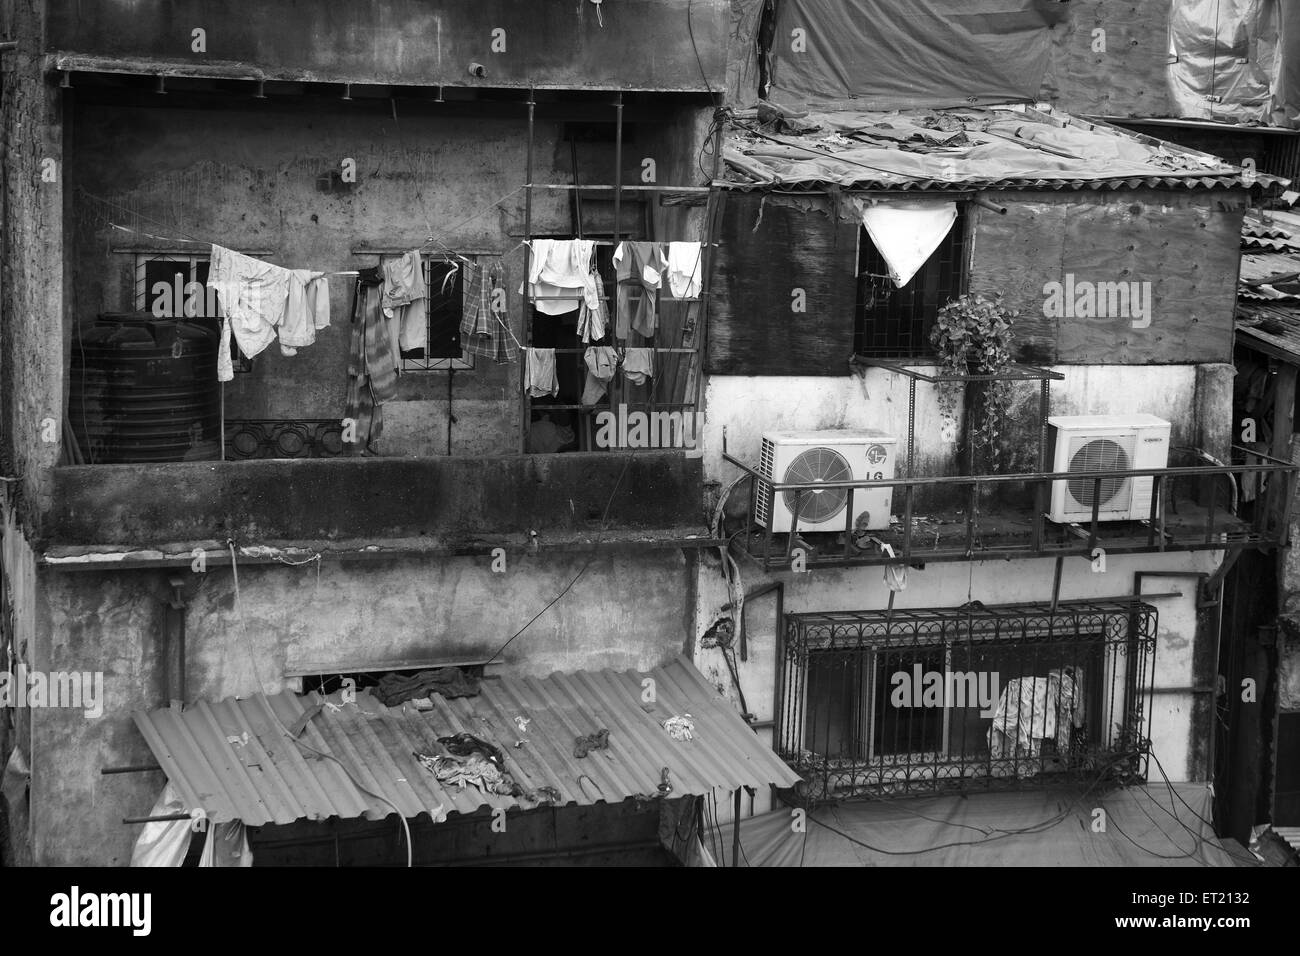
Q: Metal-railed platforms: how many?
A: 1